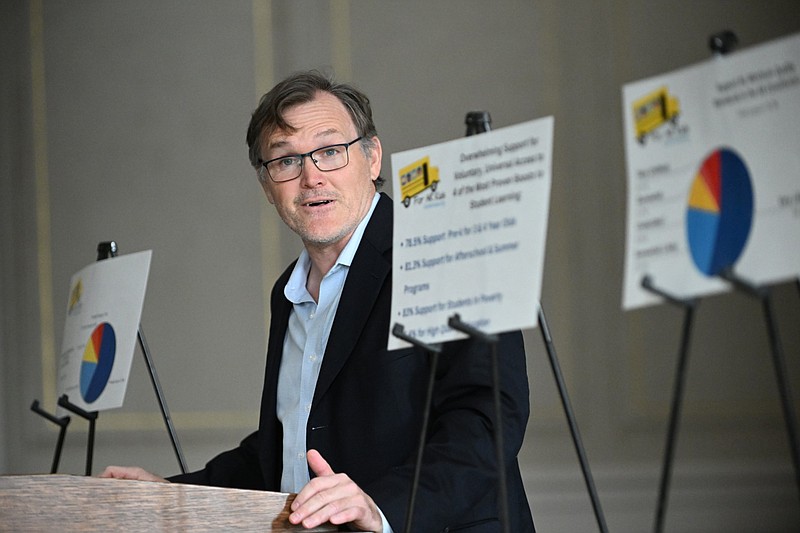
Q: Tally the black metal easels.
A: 3